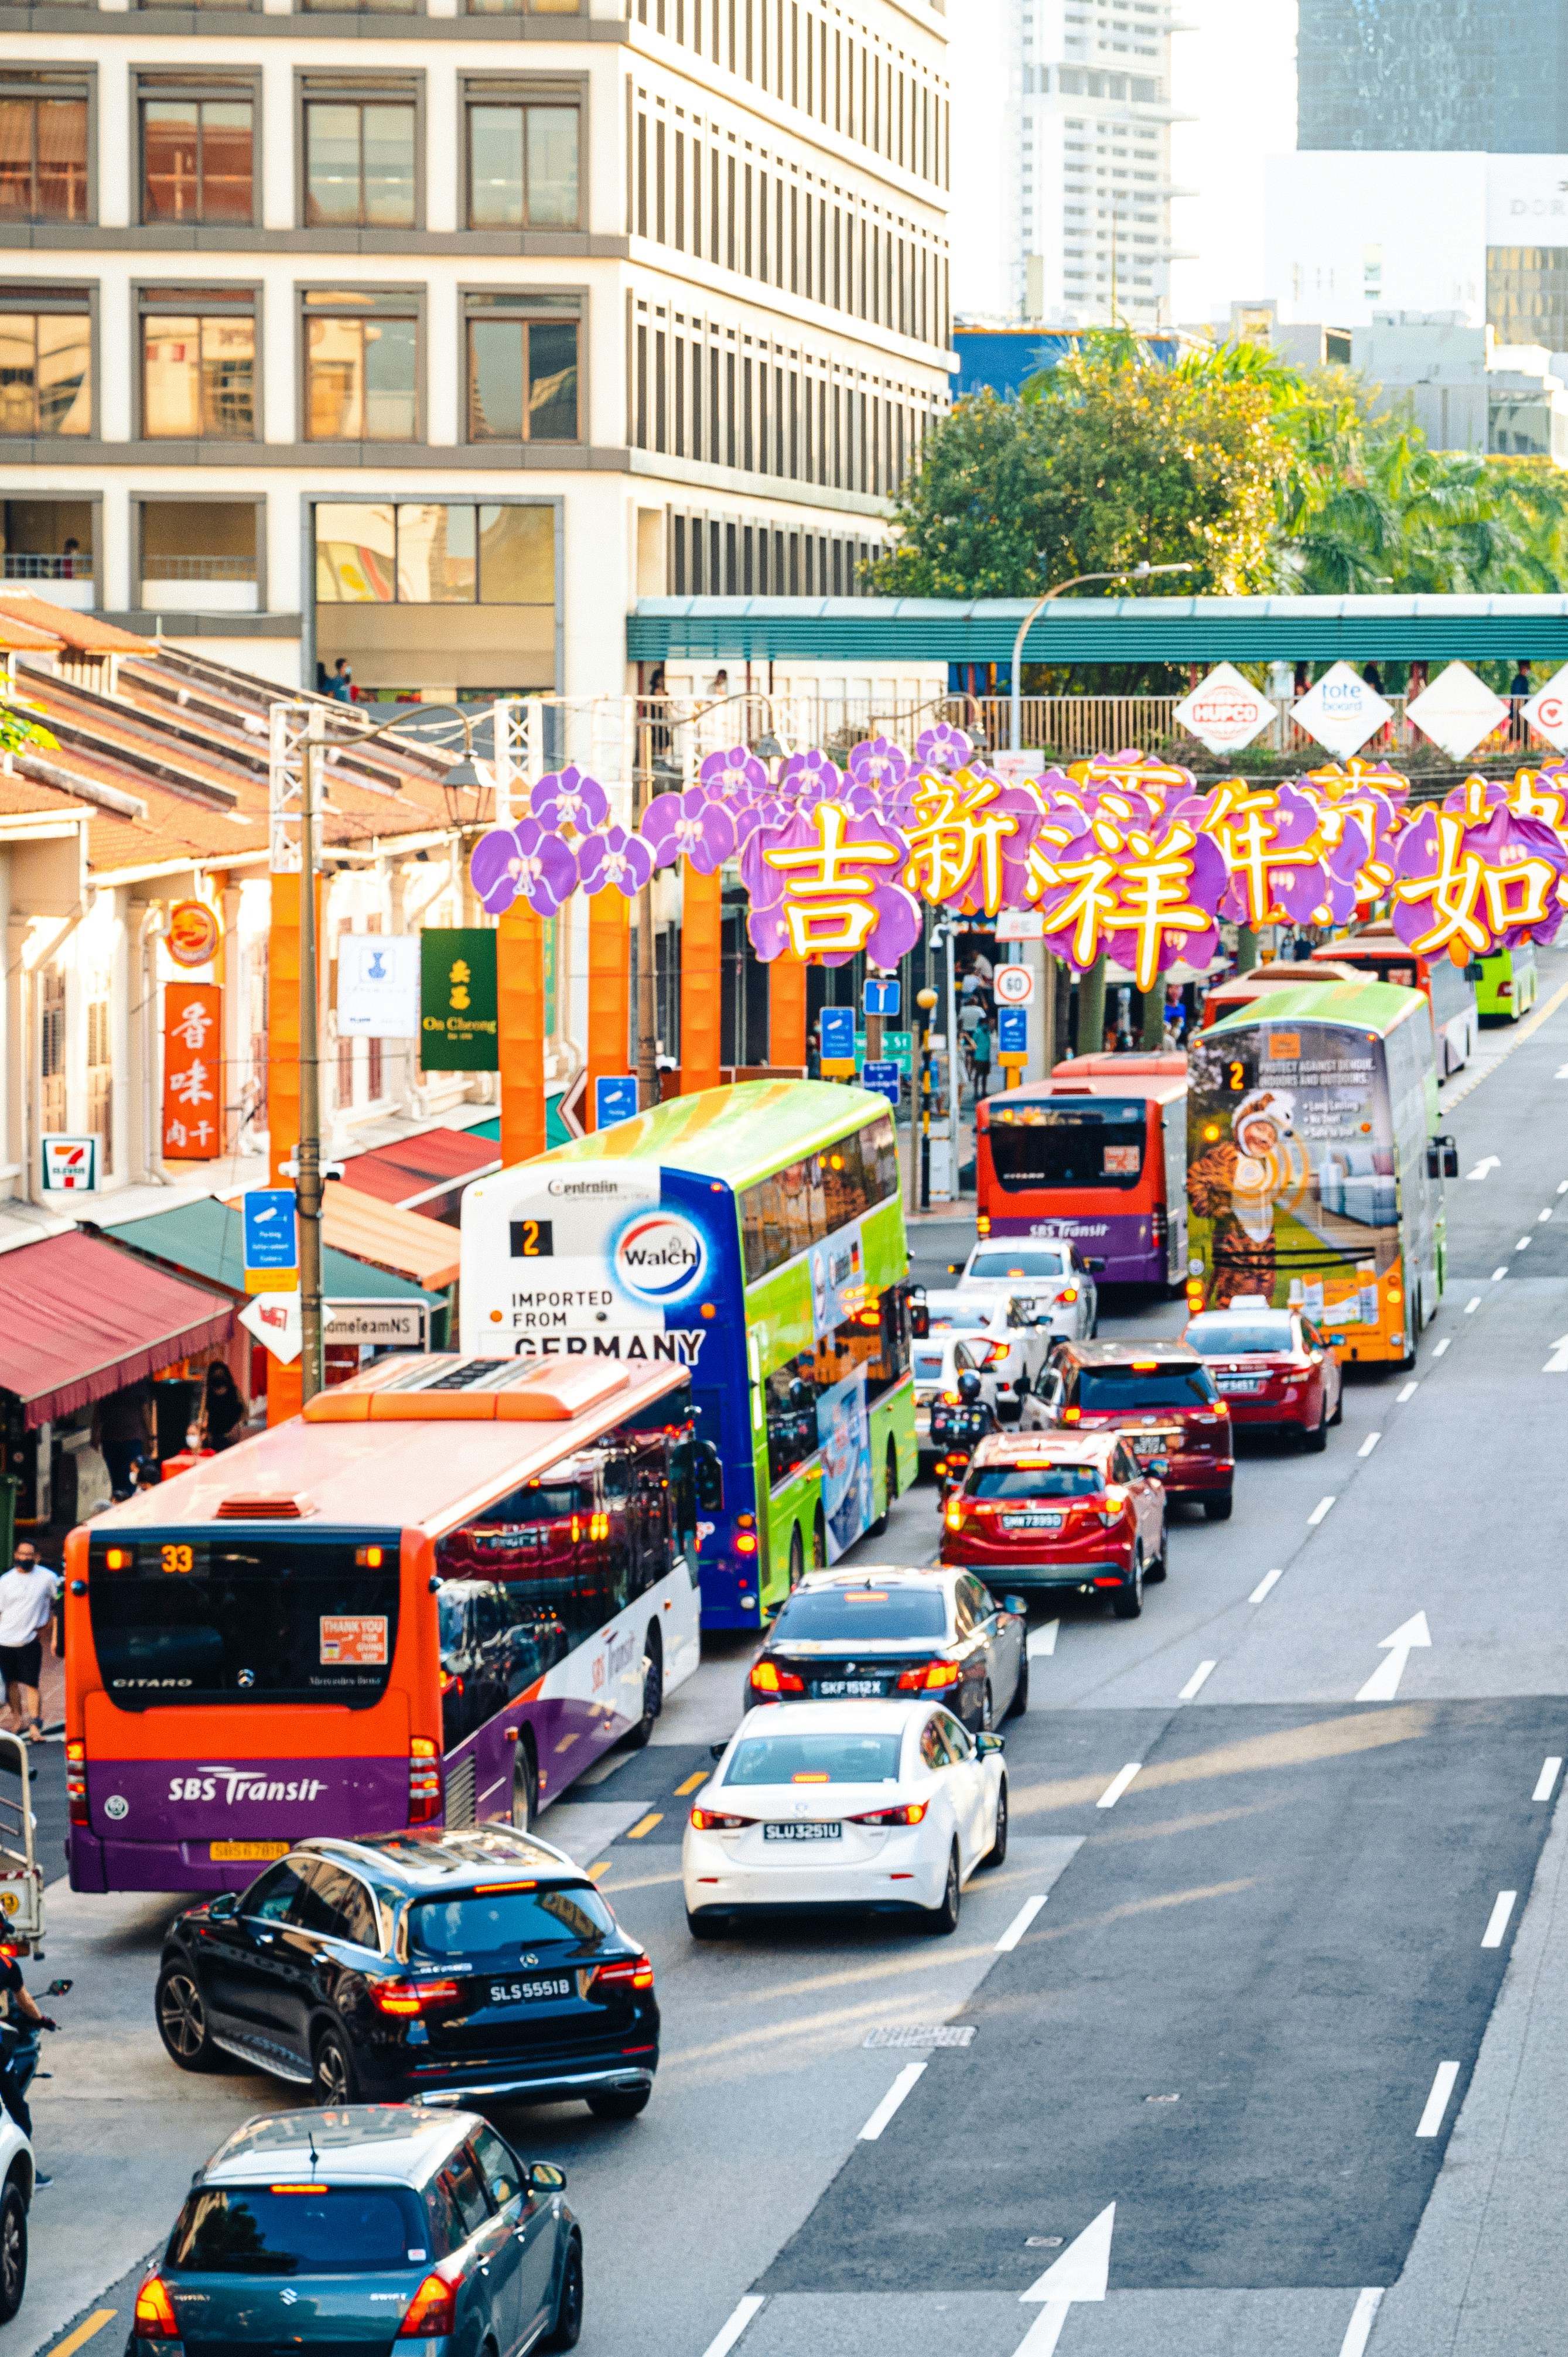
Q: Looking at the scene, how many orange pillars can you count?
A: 5